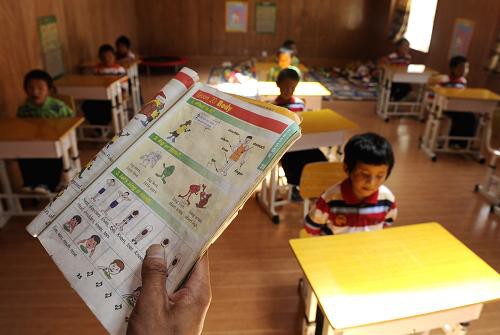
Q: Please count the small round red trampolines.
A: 1